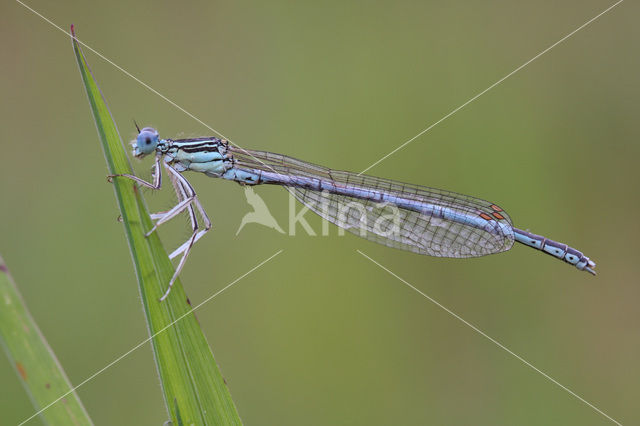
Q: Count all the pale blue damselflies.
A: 1